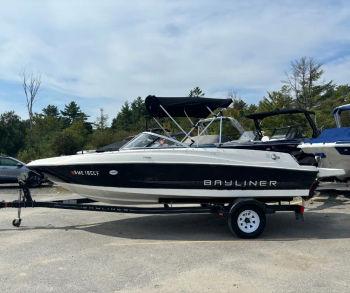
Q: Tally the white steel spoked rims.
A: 1